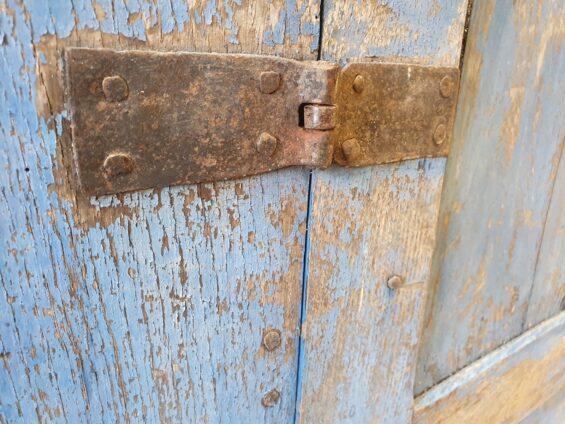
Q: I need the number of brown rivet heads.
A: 11